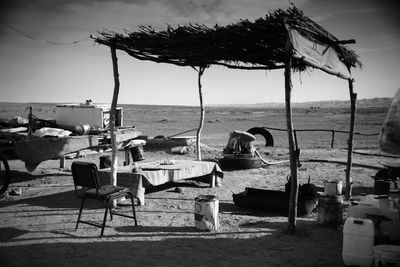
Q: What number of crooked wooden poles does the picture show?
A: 4